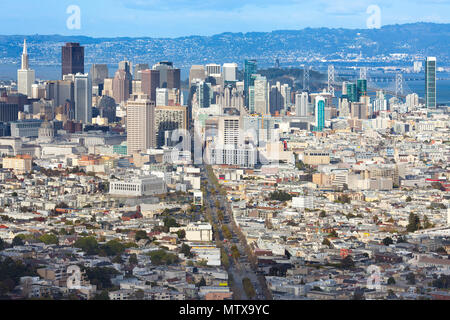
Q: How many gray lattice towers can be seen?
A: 4